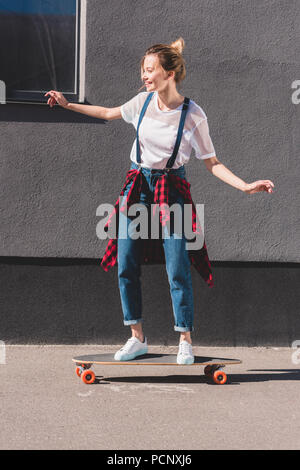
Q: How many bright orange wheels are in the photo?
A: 3